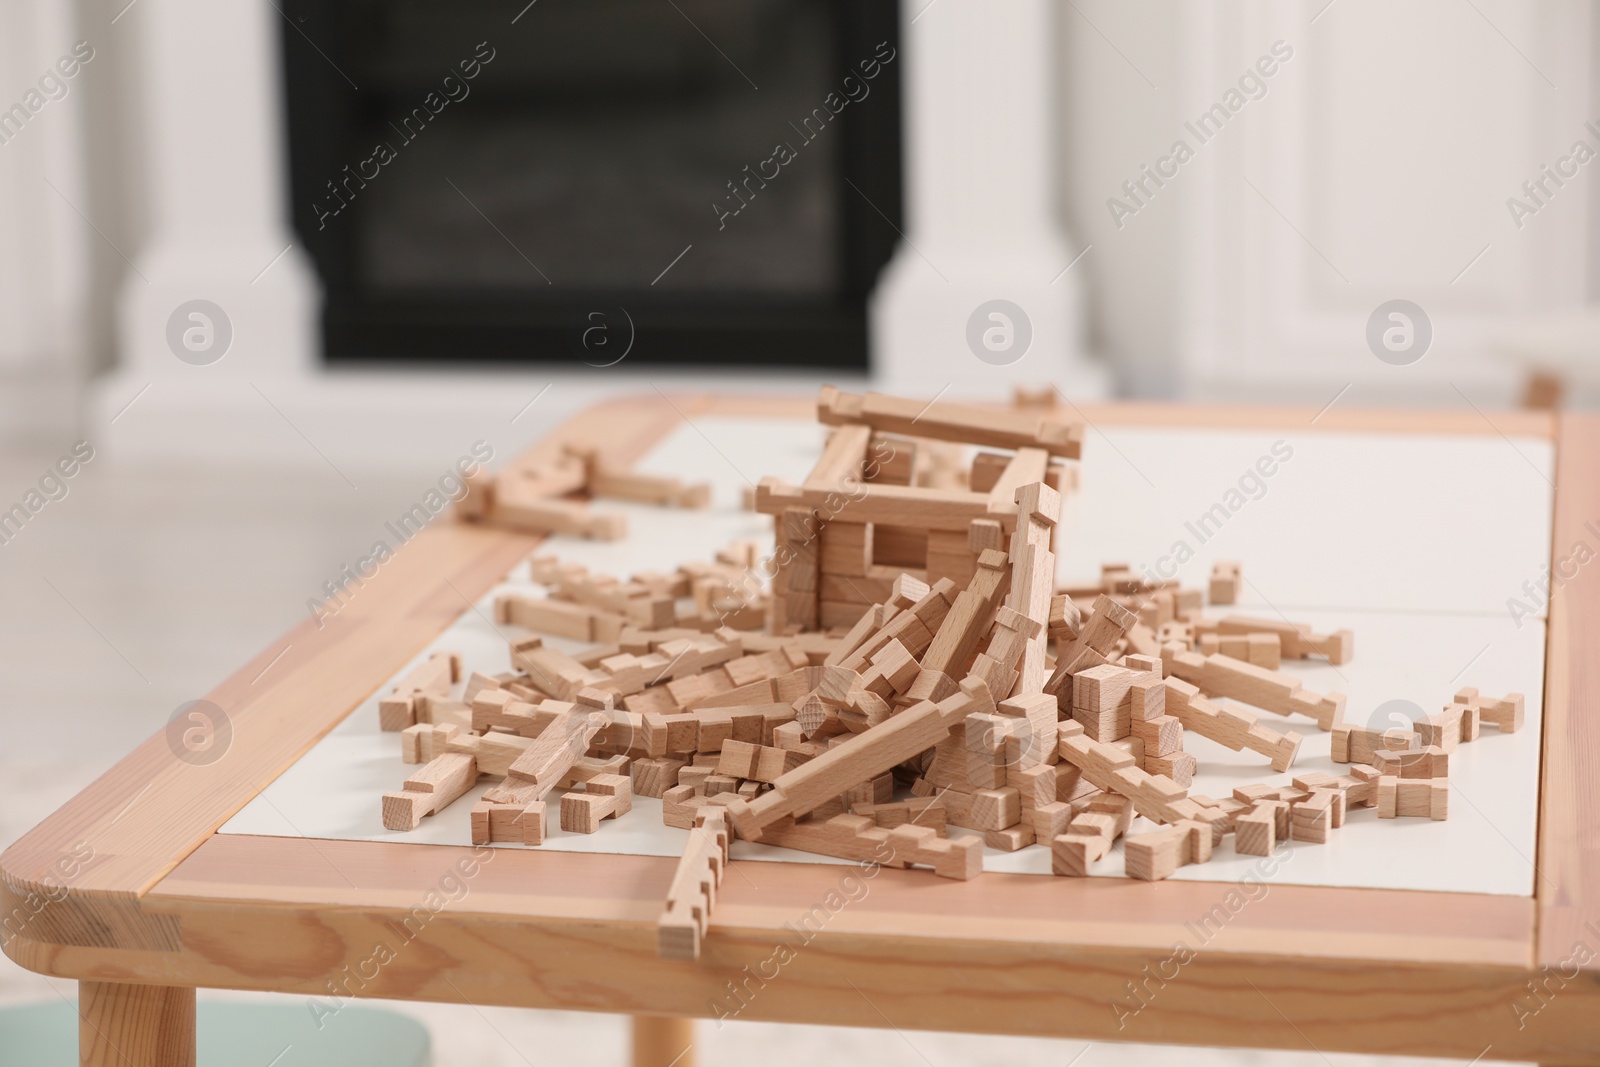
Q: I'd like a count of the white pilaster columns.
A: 2